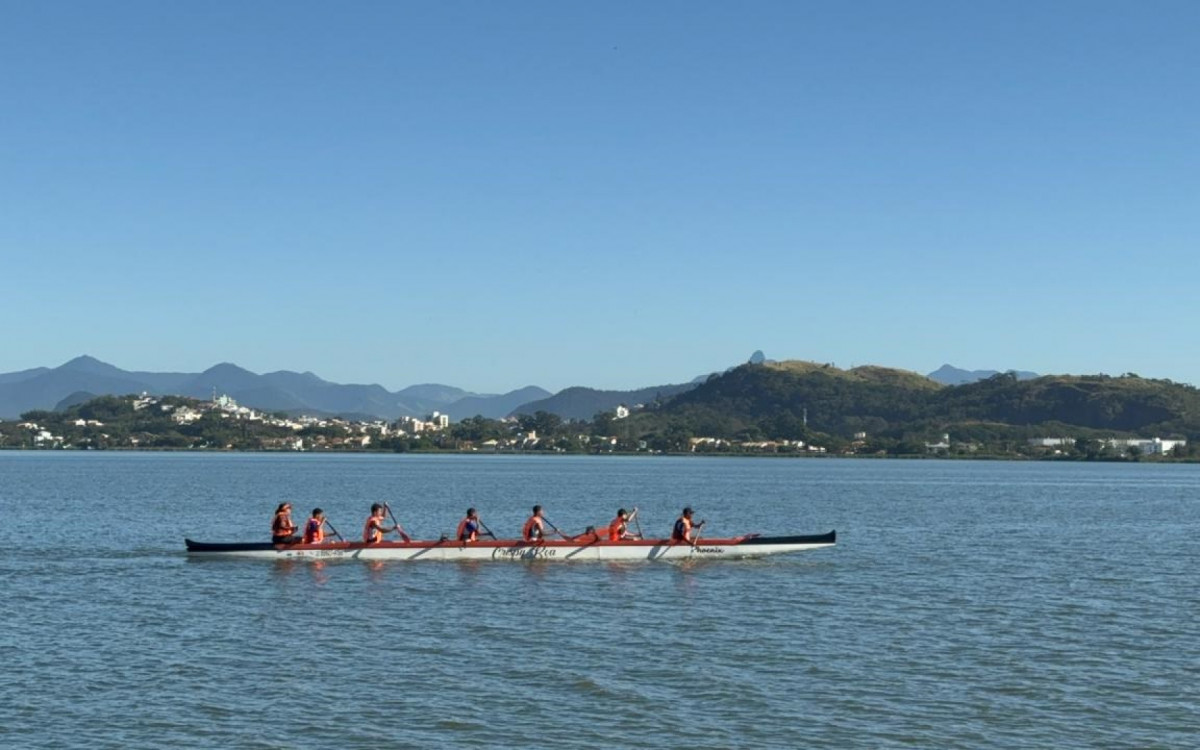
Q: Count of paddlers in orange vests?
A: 7